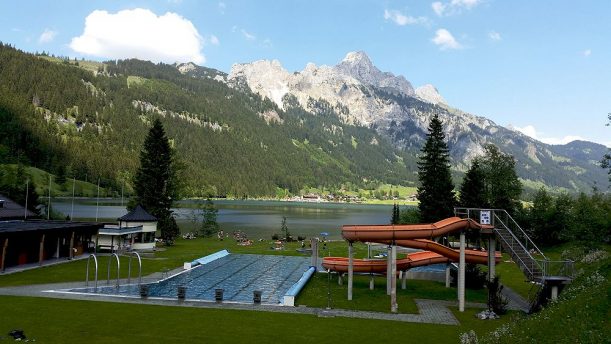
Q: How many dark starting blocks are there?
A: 4